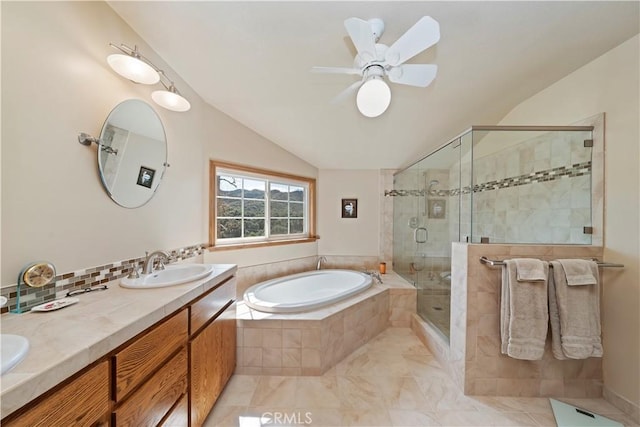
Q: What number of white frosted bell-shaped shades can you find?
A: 2